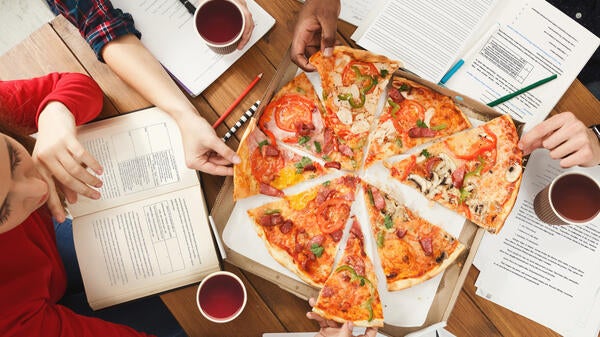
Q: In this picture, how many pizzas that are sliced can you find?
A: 1